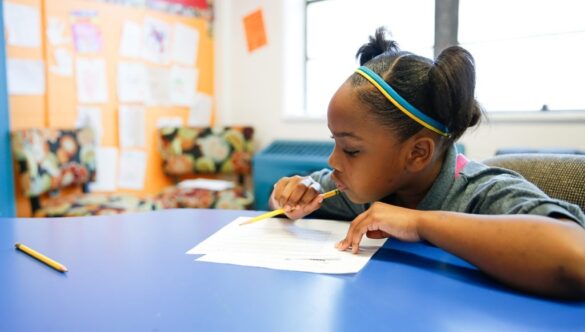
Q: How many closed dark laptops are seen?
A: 0